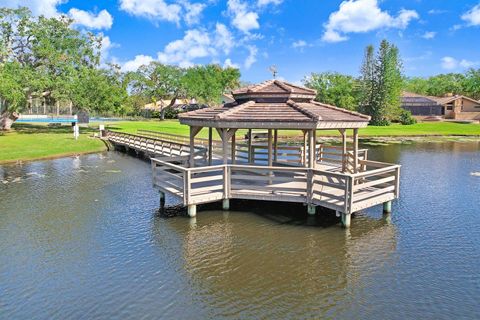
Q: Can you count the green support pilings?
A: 6